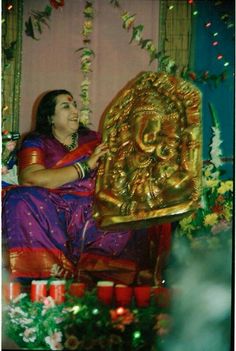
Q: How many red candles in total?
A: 8